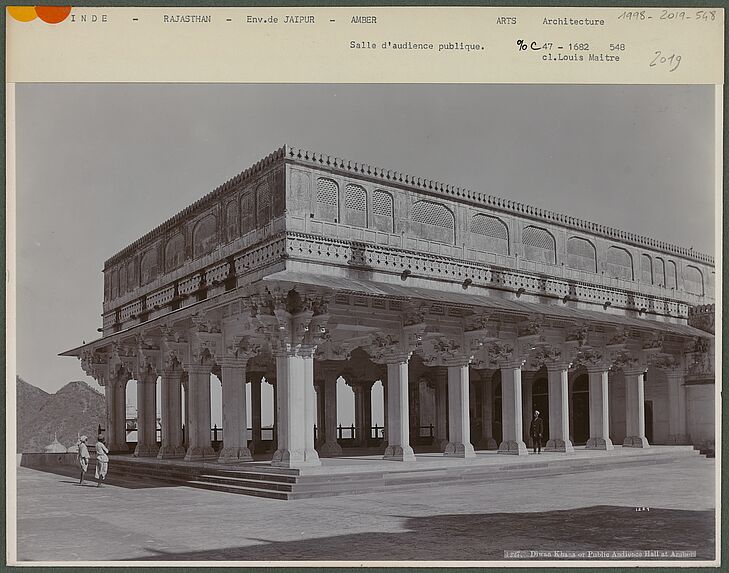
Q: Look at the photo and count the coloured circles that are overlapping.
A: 2